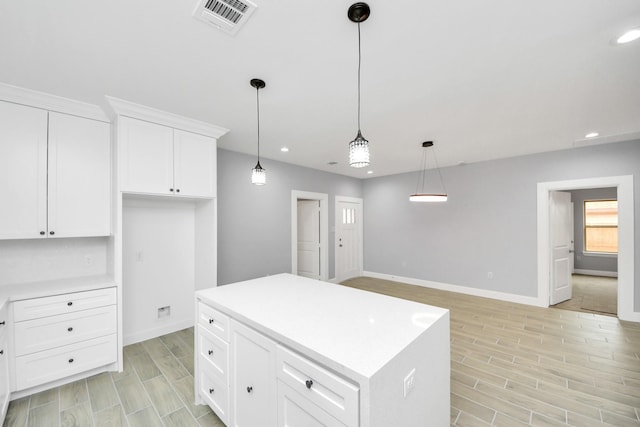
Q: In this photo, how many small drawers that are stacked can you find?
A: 3